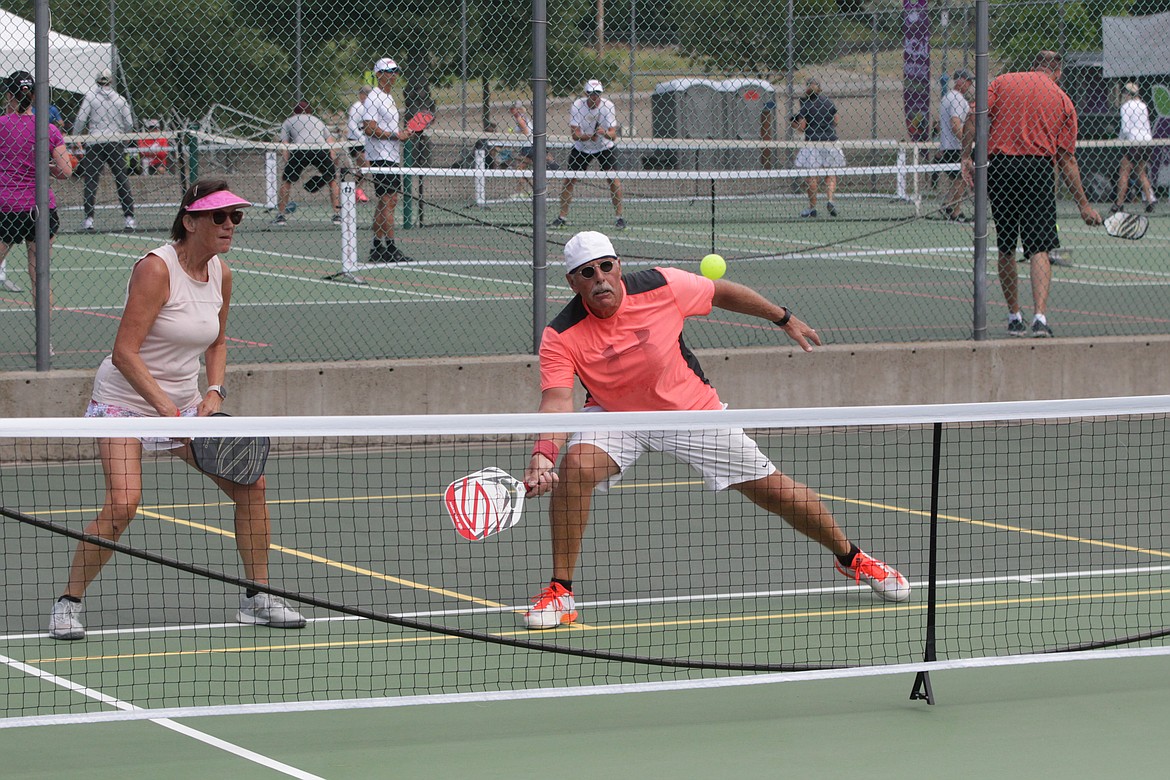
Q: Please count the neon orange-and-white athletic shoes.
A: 2